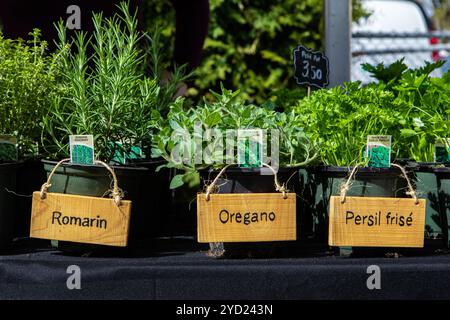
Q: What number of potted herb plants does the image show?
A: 5